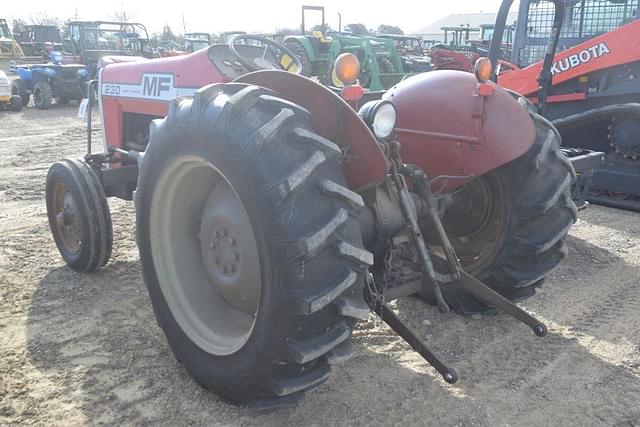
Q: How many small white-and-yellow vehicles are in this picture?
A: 1